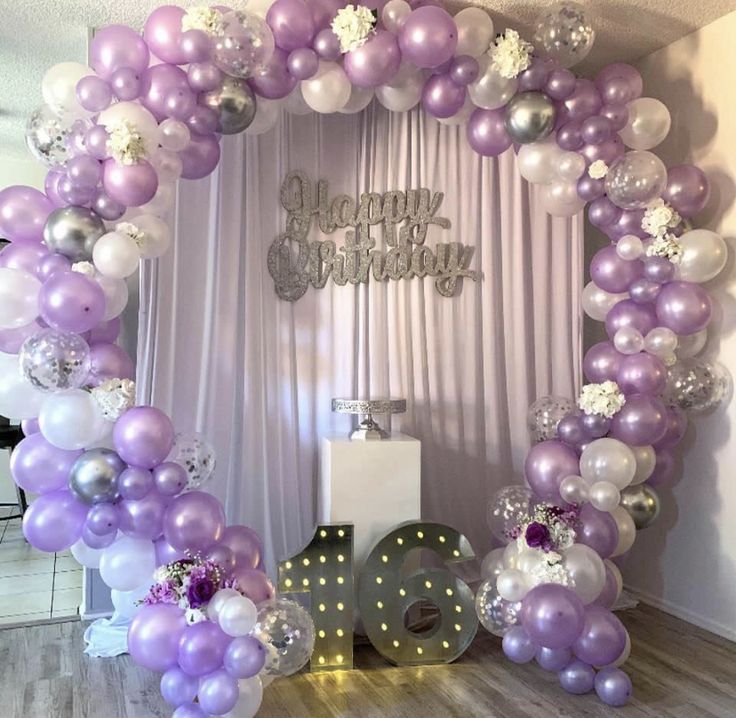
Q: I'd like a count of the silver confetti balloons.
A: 11